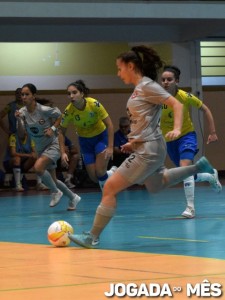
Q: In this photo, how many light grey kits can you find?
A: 2